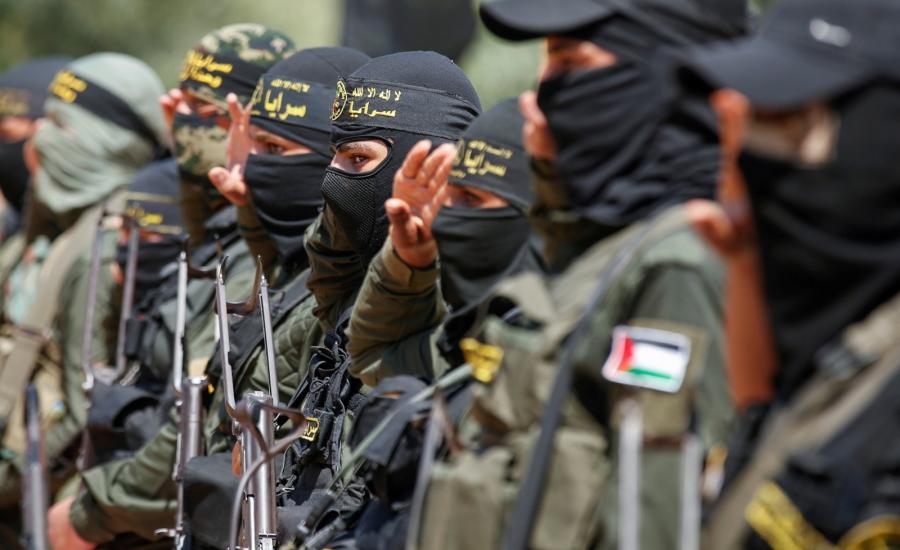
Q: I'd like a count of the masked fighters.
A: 9